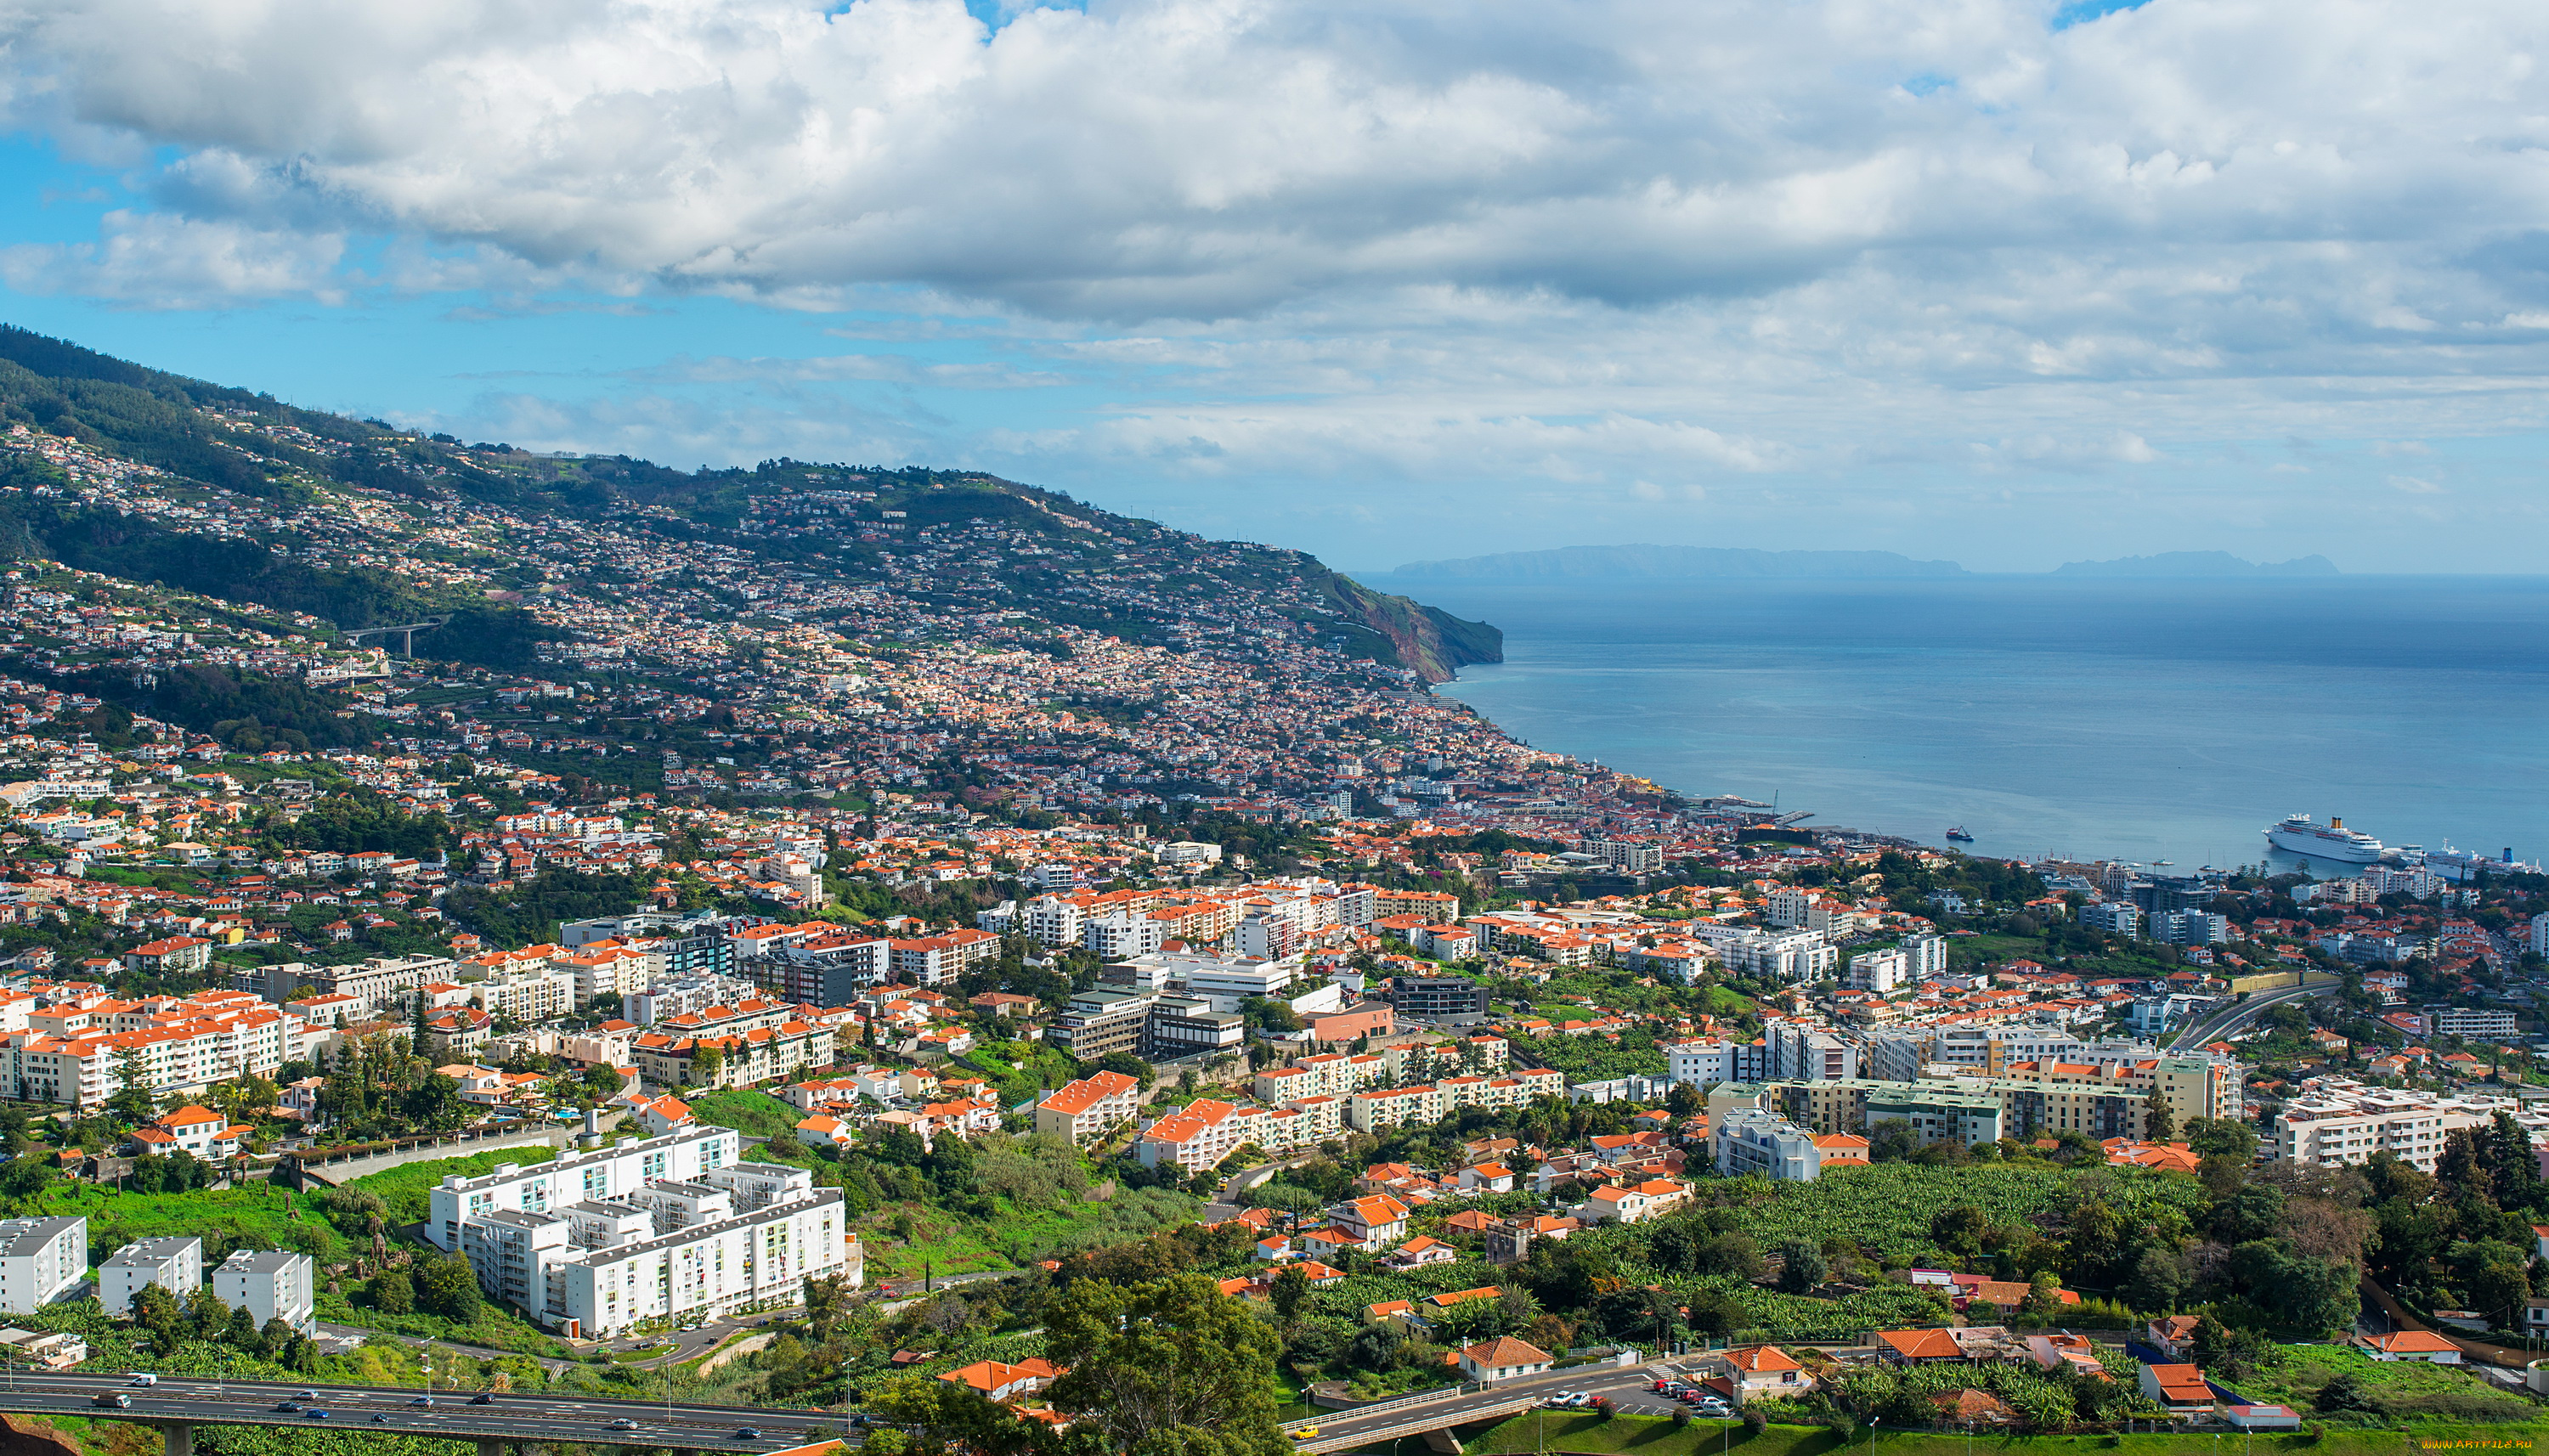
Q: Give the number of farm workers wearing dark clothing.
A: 0